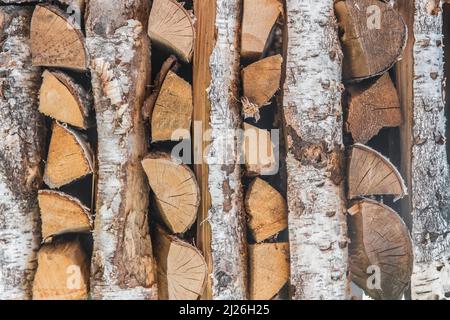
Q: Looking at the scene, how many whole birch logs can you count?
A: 5